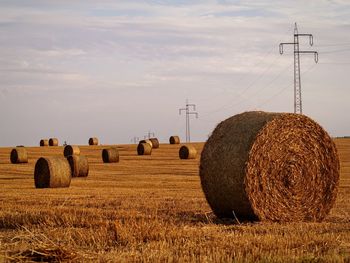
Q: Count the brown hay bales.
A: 14